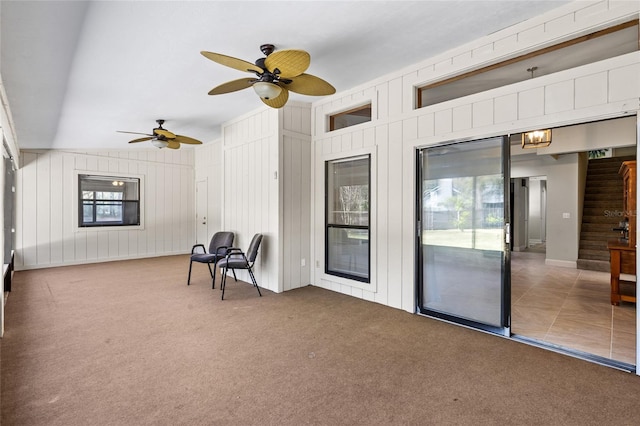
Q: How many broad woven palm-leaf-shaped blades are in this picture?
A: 10